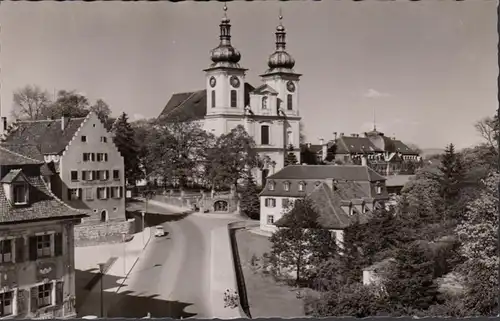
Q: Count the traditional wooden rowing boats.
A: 0